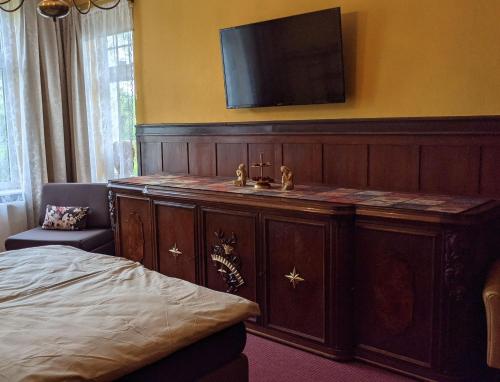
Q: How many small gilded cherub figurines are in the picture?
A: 2